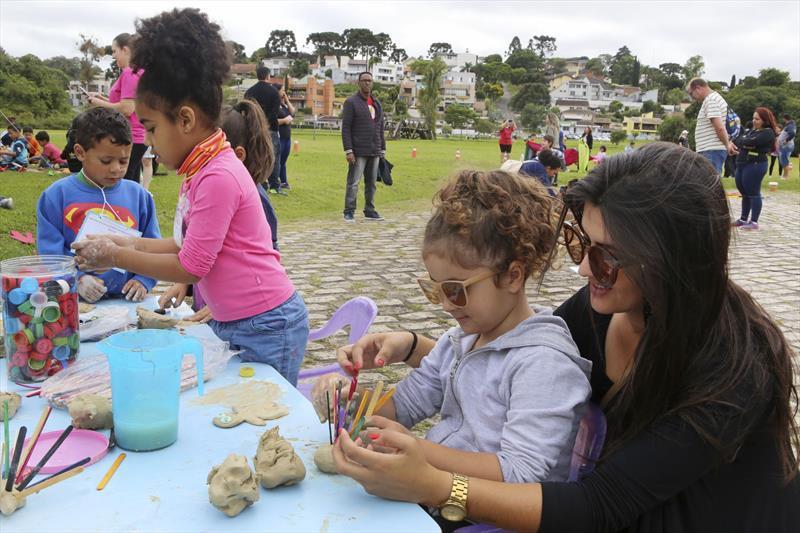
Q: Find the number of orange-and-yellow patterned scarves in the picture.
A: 1